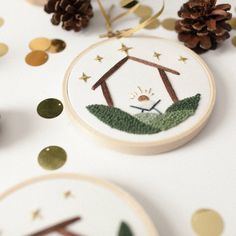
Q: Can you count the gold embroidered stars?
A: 7